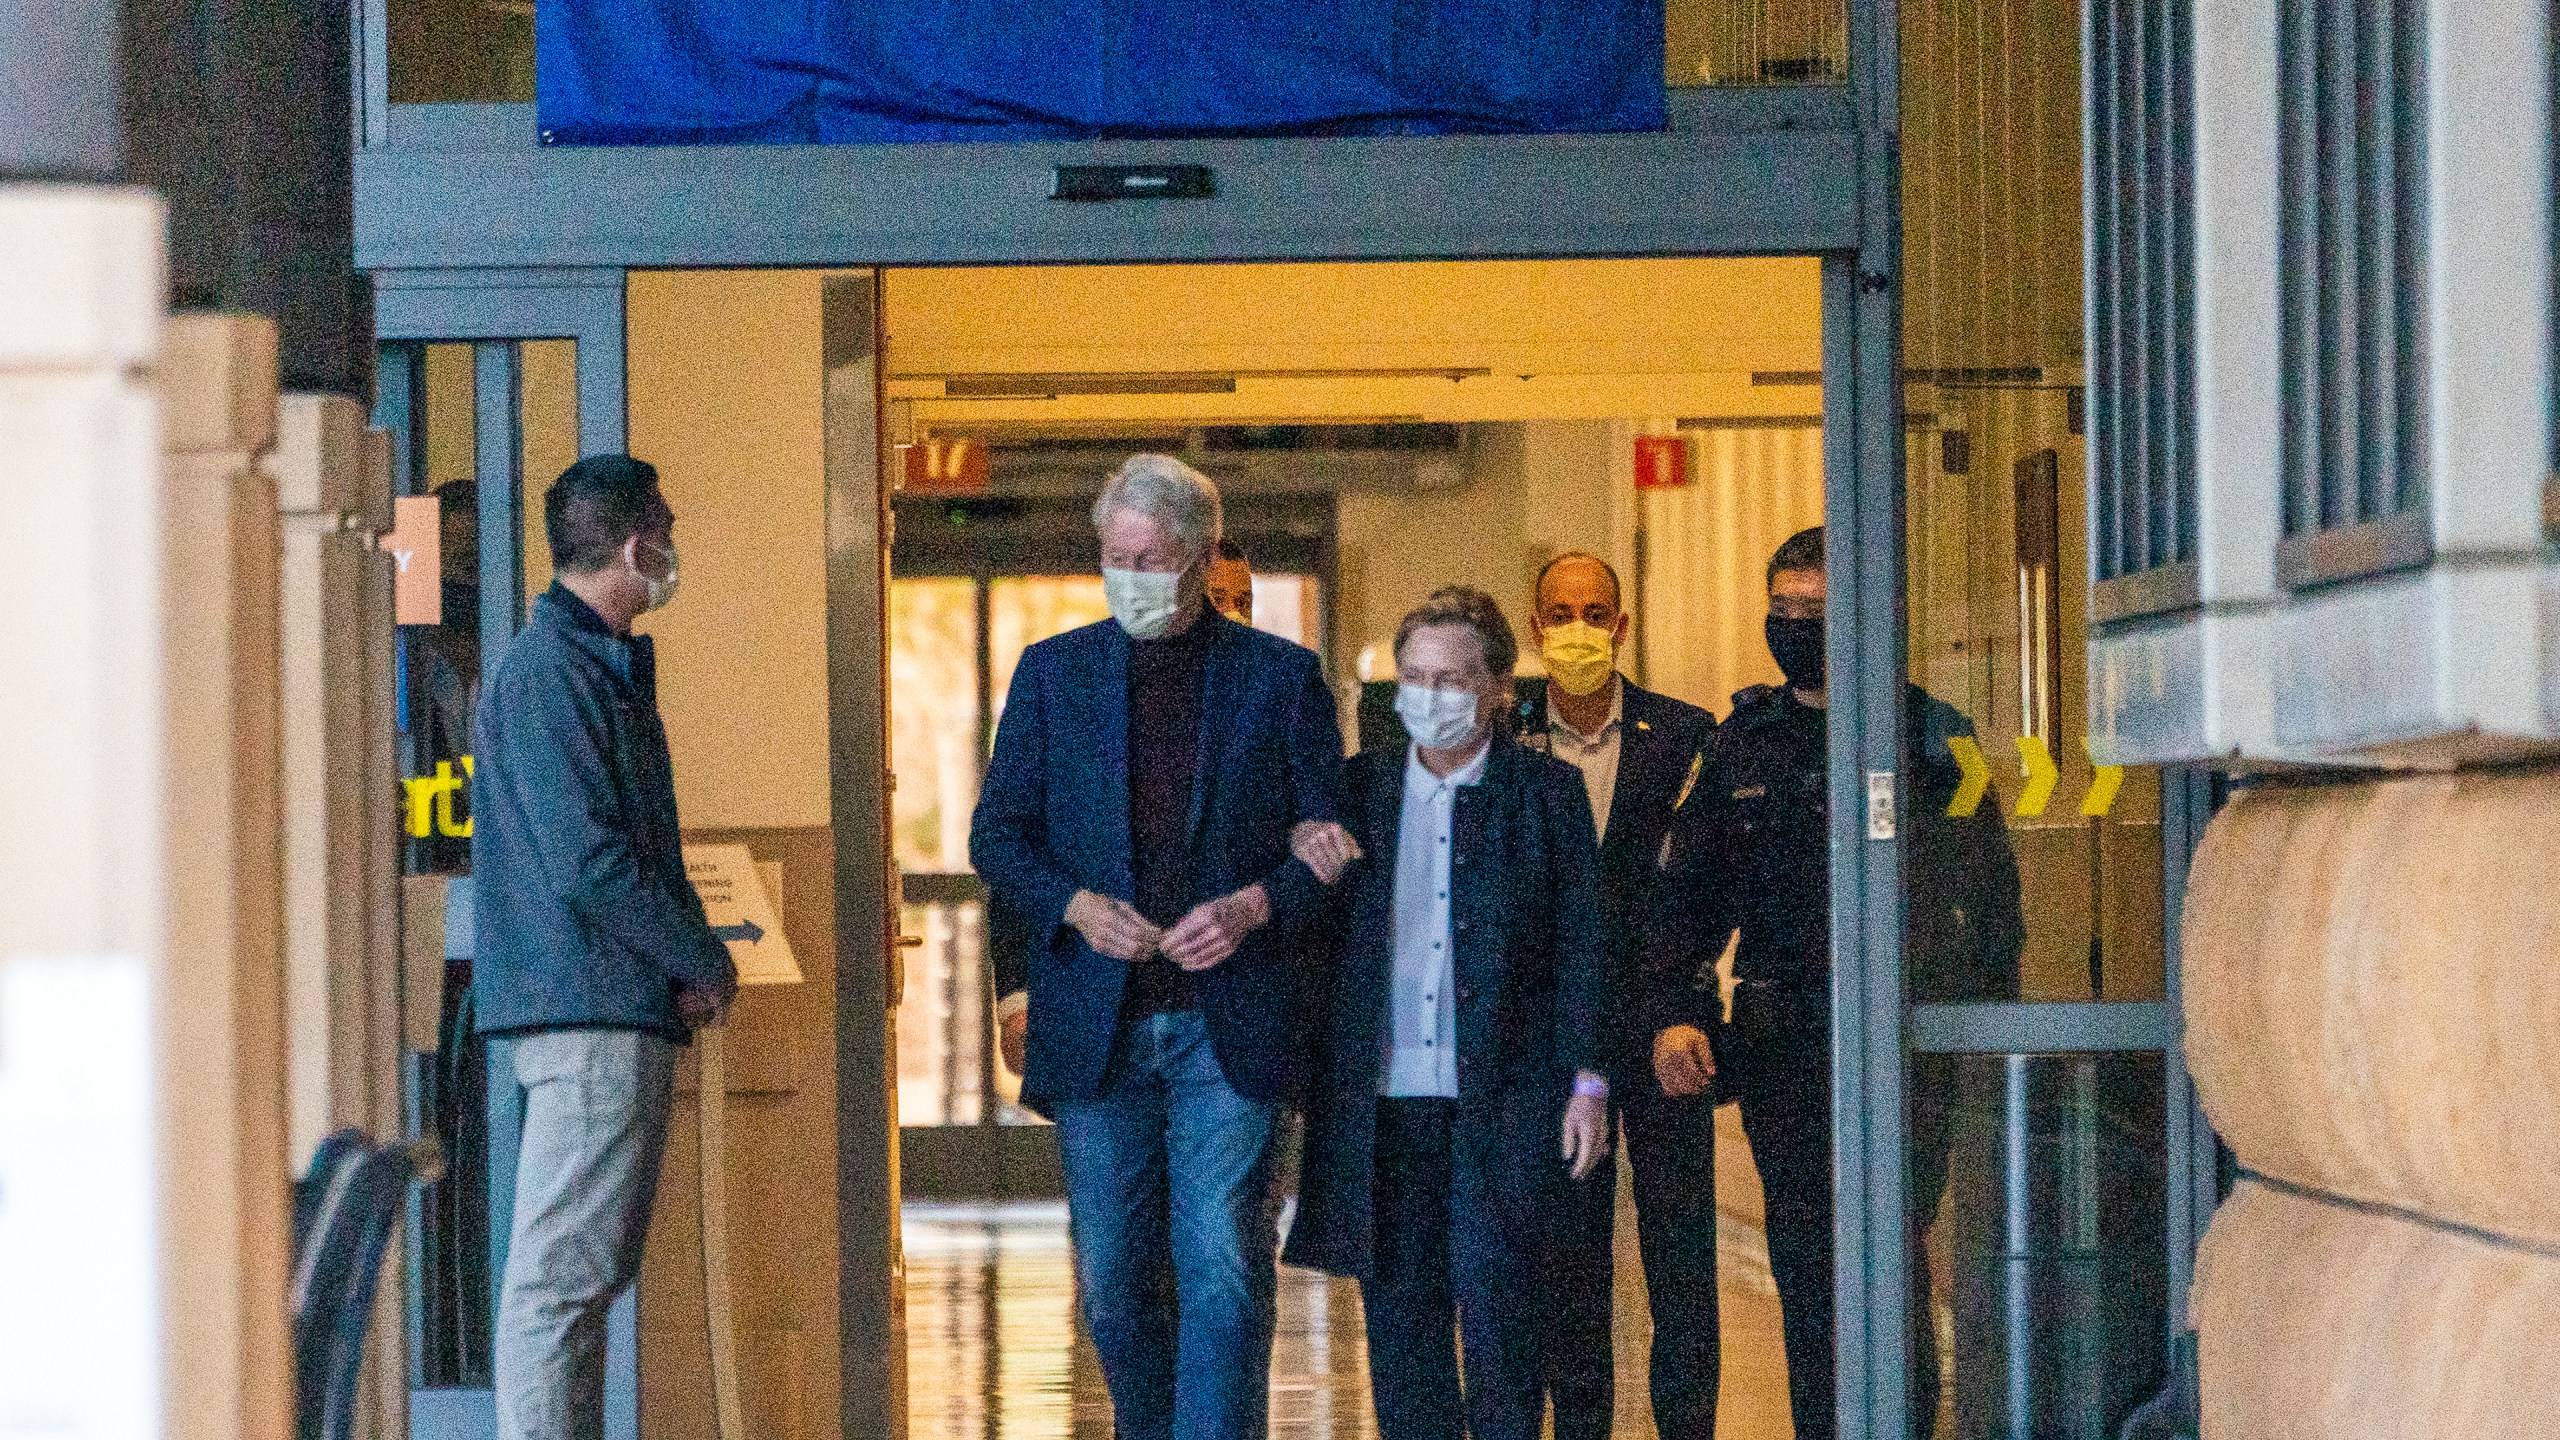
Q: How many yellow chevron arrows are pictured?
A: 3